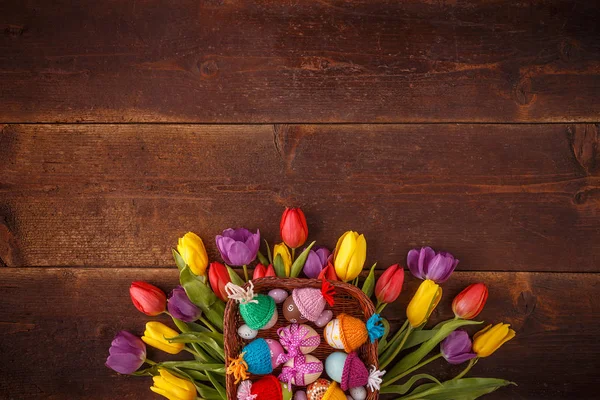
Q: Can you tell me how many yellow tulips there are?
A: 7